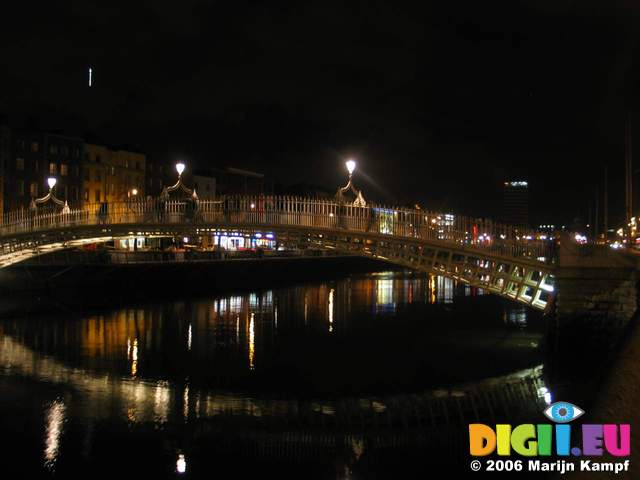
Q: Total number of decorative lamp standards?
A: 3